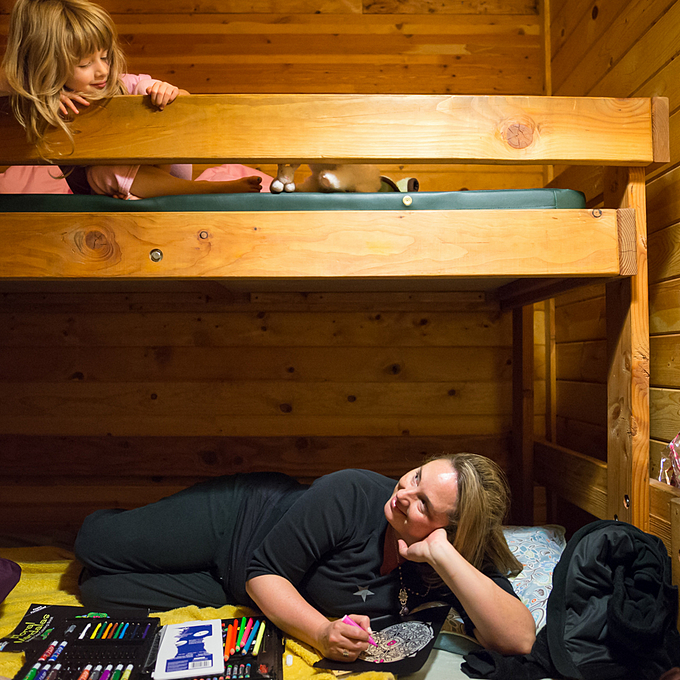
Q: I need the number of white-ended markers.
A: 10